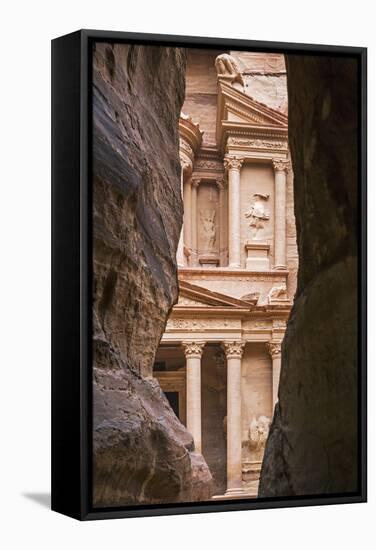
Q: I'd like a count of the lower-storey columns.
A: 3